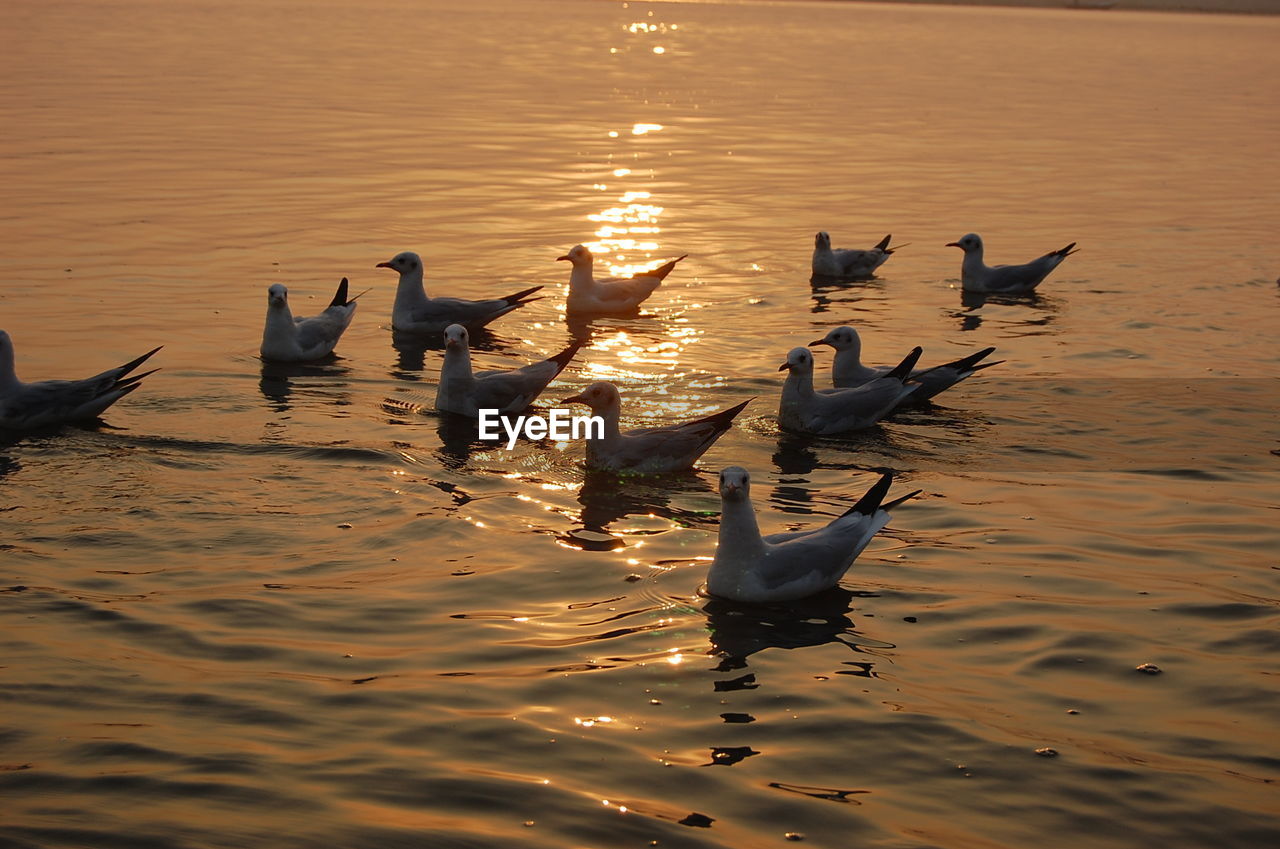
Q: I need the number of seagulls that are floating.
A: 11